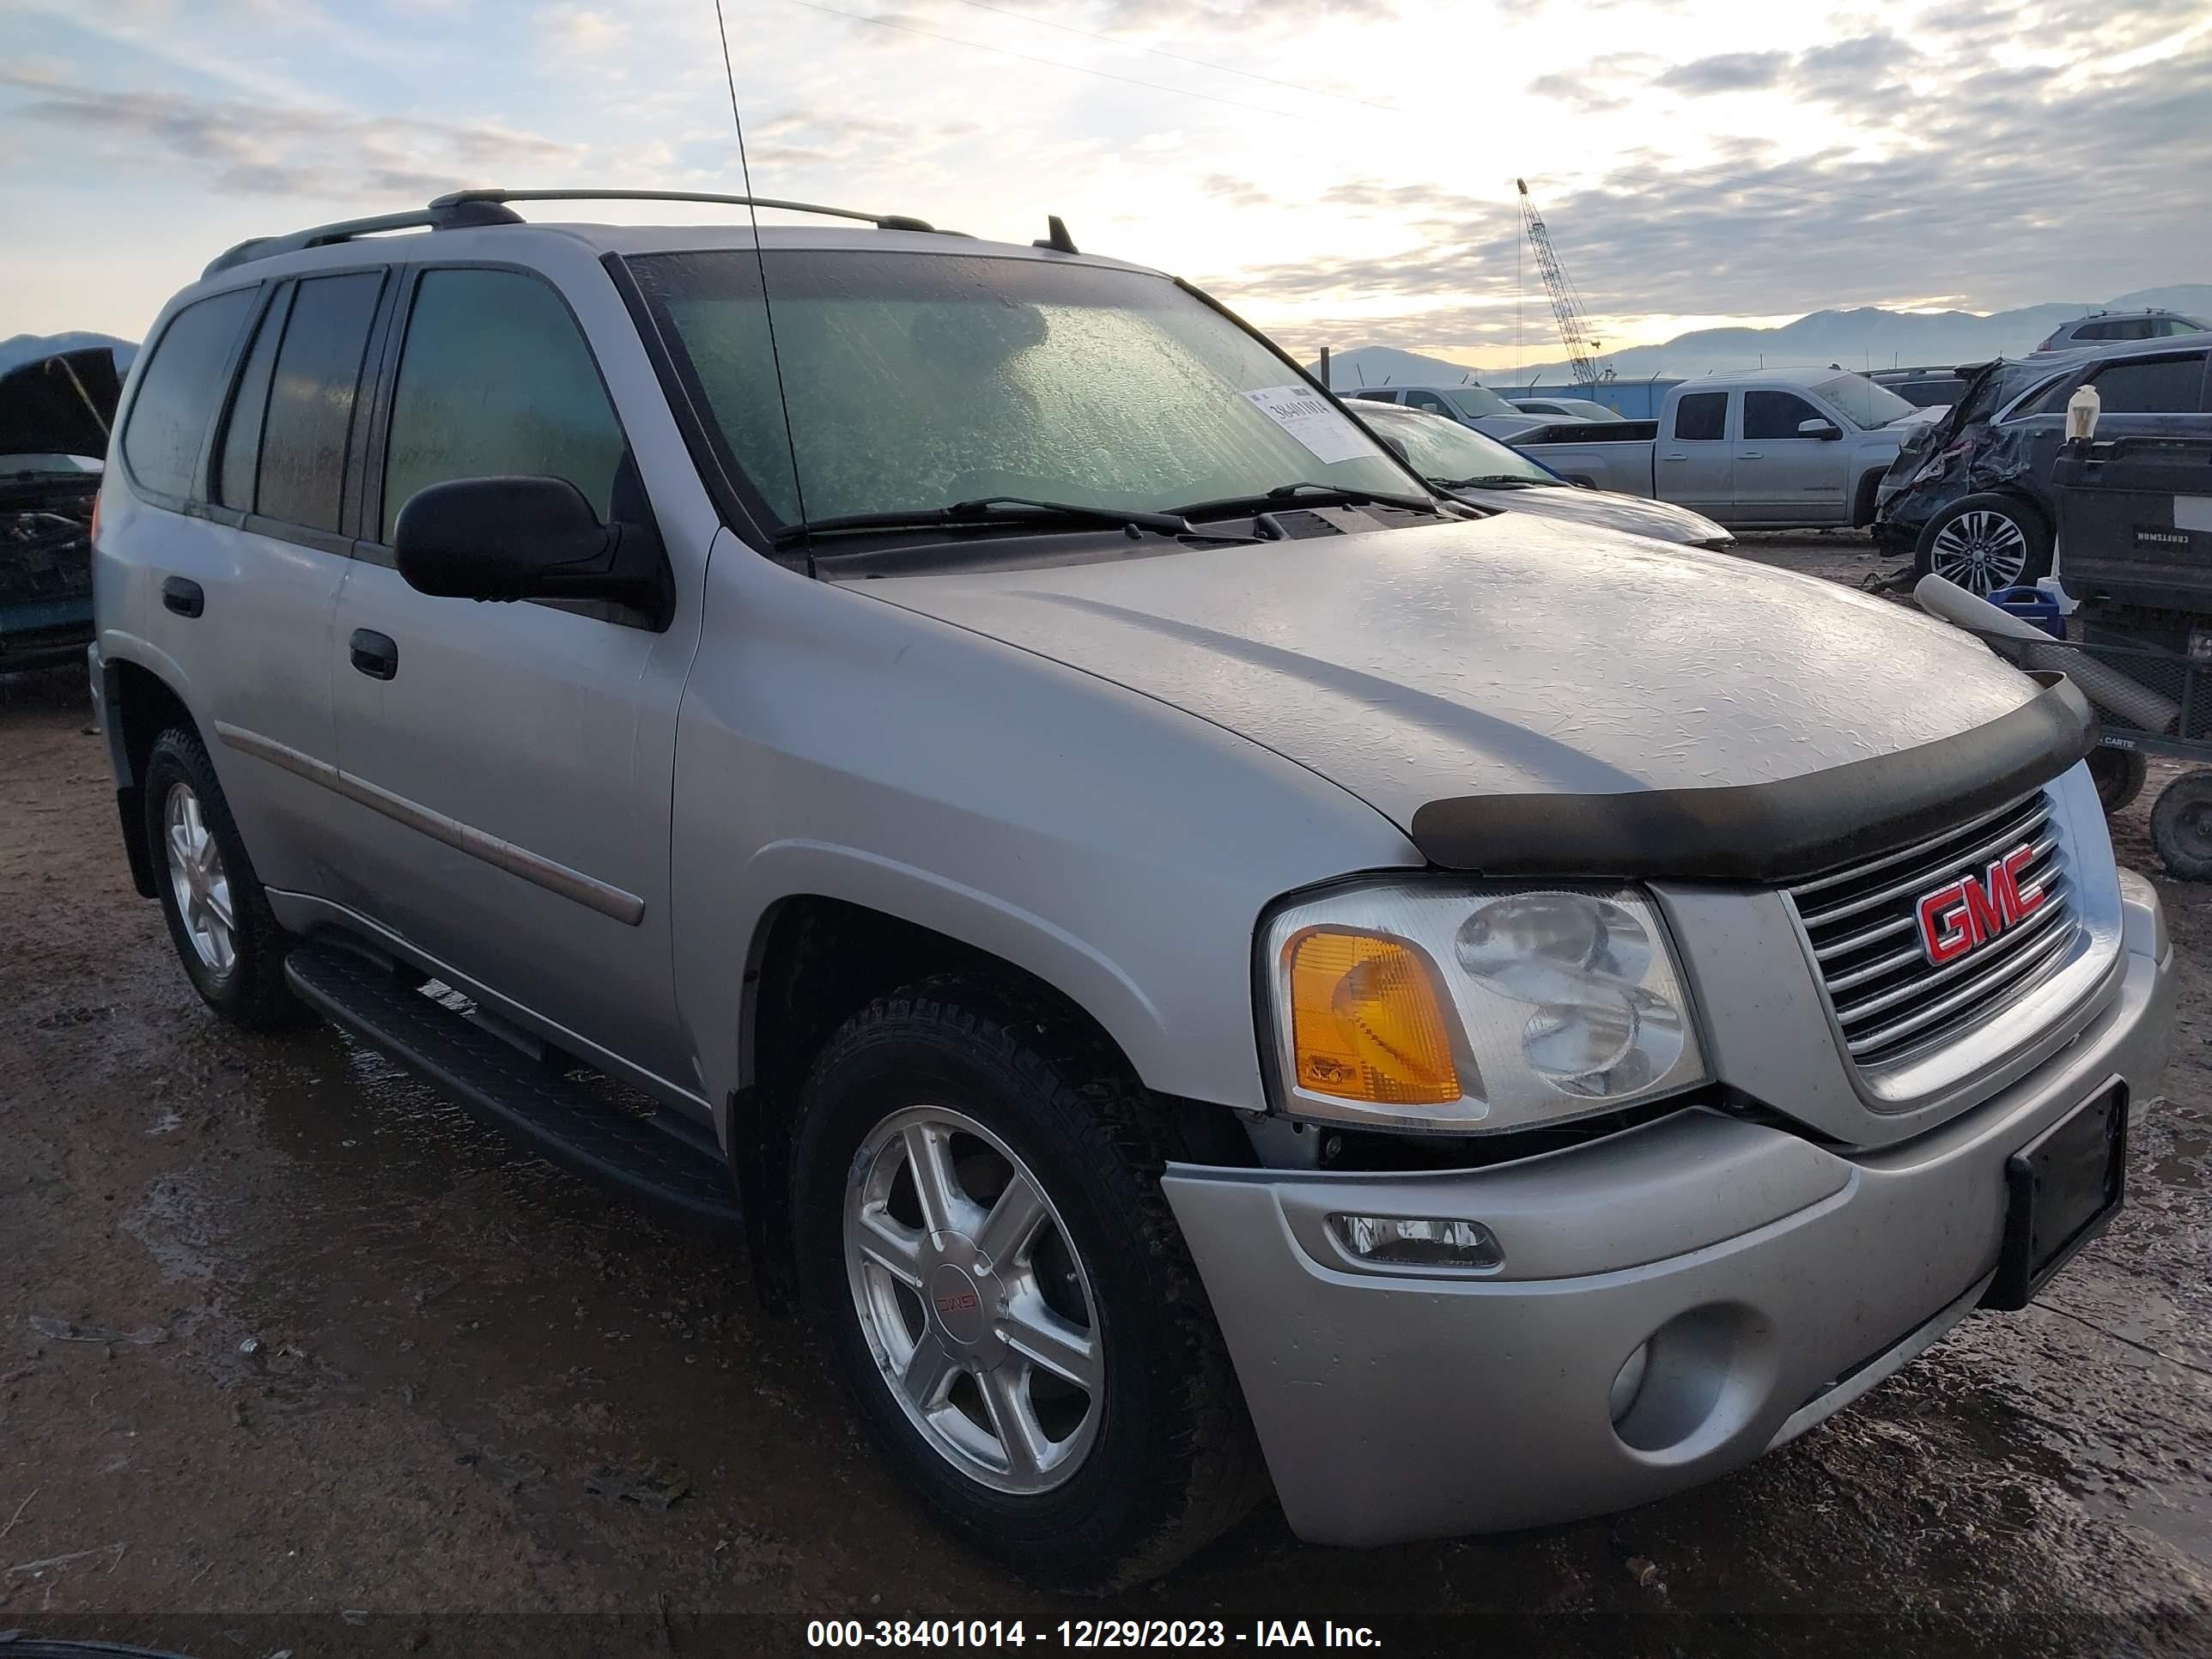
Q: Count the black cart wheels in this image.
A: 2